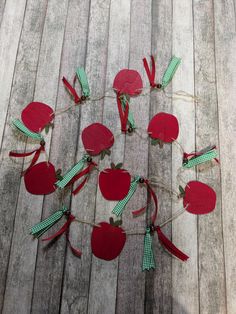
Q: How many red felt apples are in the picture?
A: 8